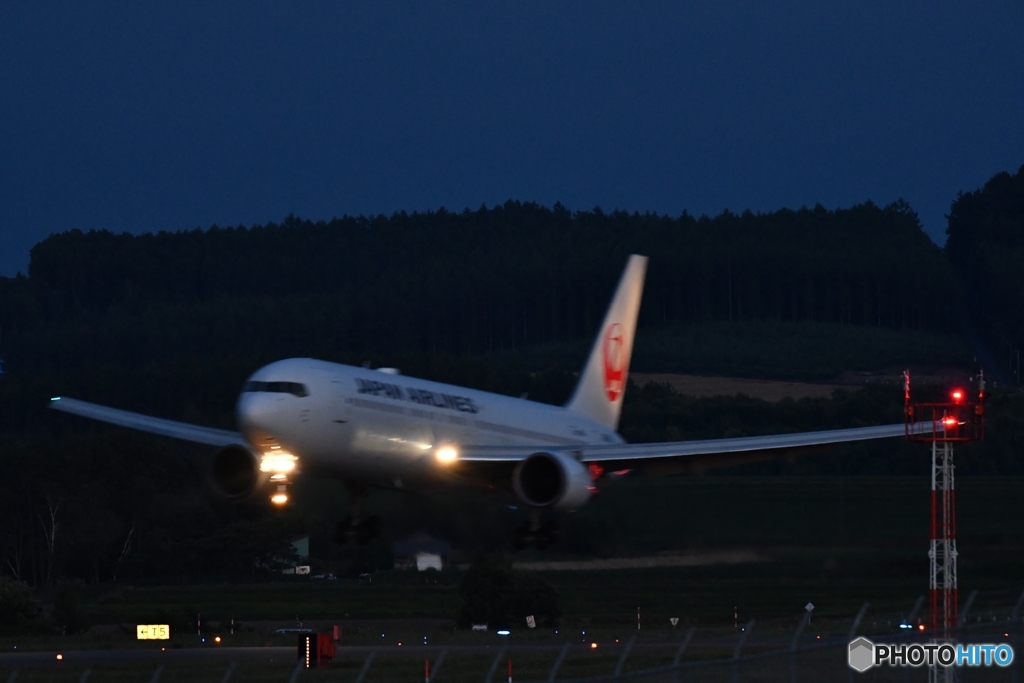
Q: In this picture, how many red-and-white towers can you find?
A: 1